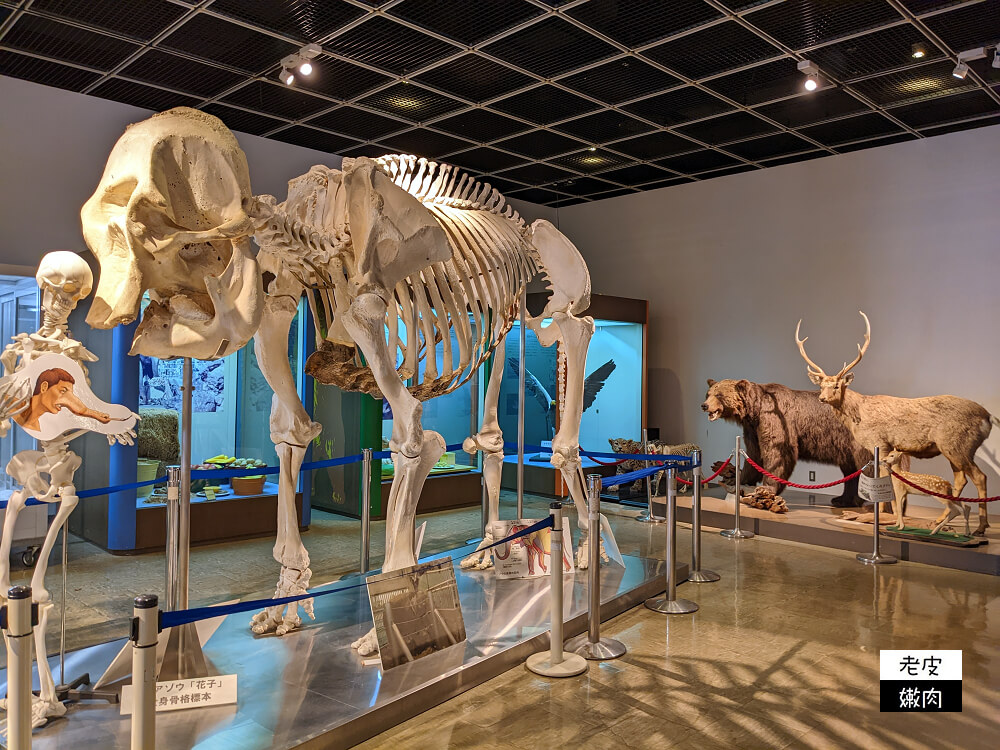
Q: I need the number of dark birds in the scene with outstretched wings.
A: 1